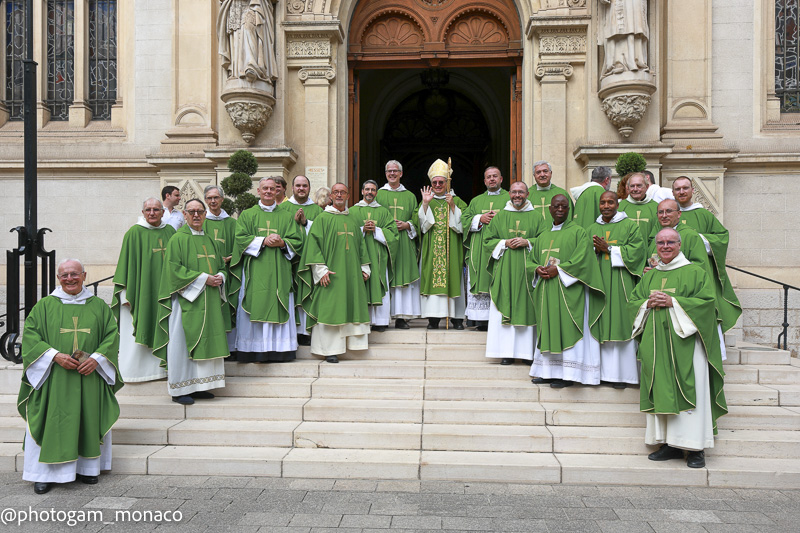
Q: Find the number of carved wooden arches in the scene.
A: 2